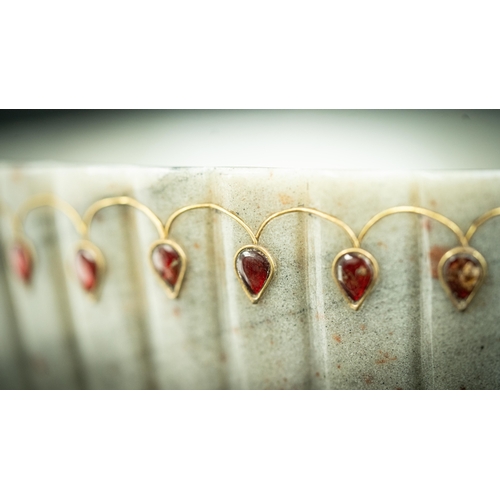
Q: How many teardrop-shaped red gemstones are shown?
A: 6